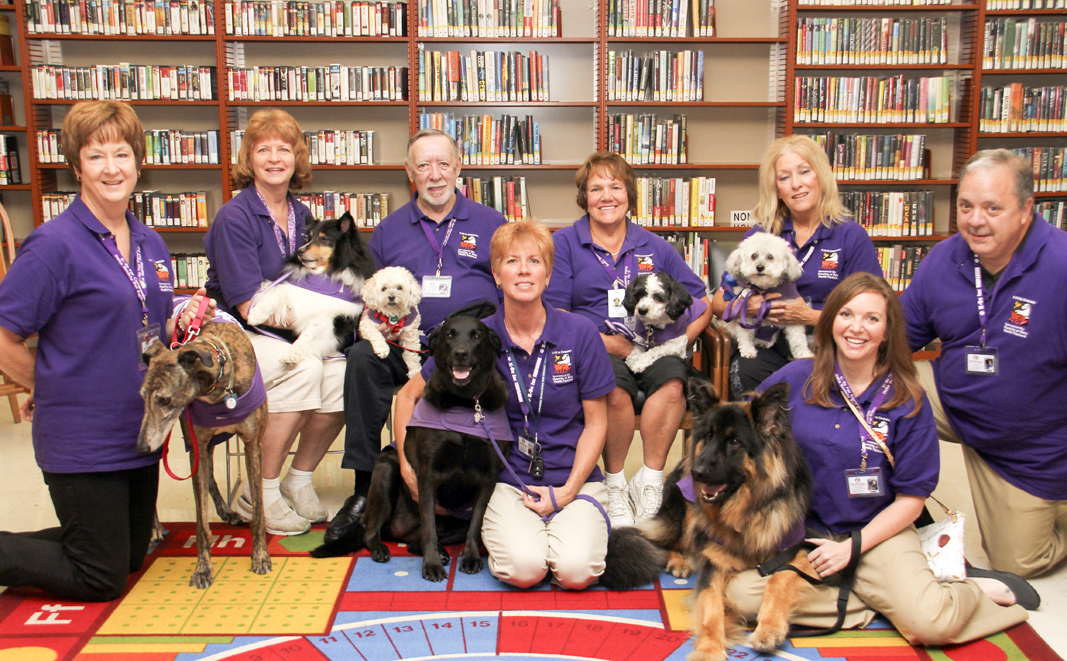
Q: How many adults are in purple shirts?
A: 8